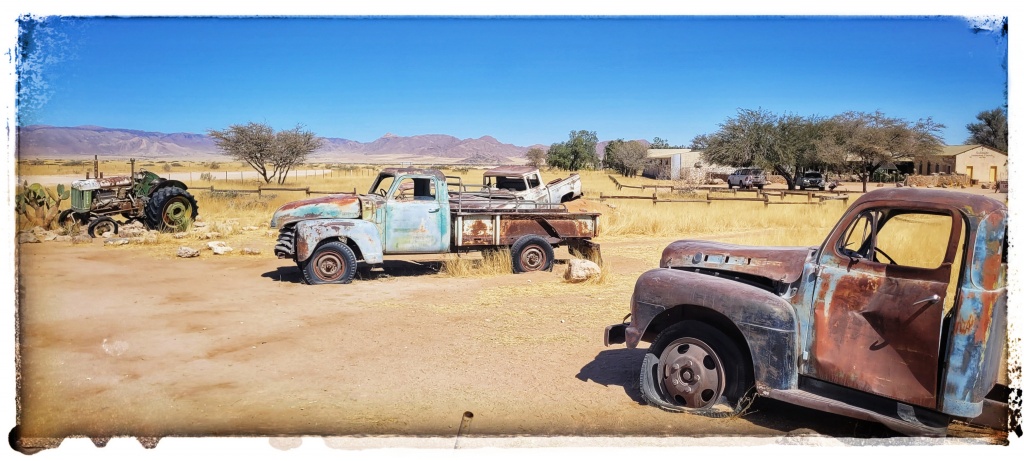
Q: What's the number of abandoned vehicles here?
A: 4